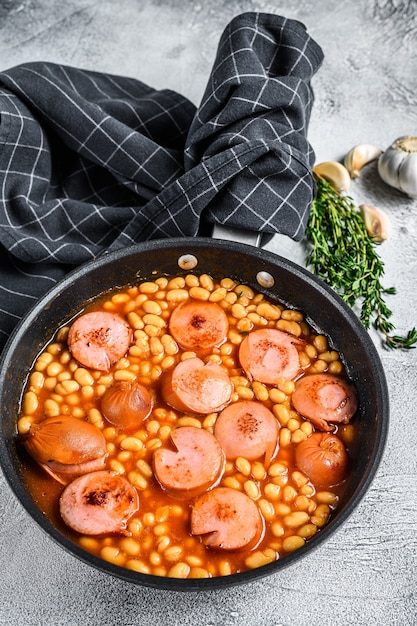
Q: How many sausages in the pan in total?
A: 12